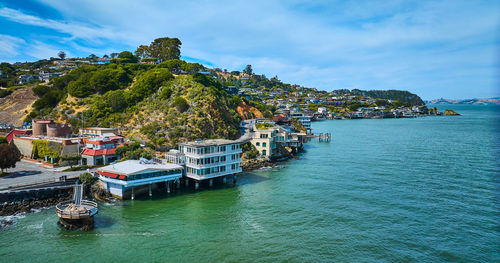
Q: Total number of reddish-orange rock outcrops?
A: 1